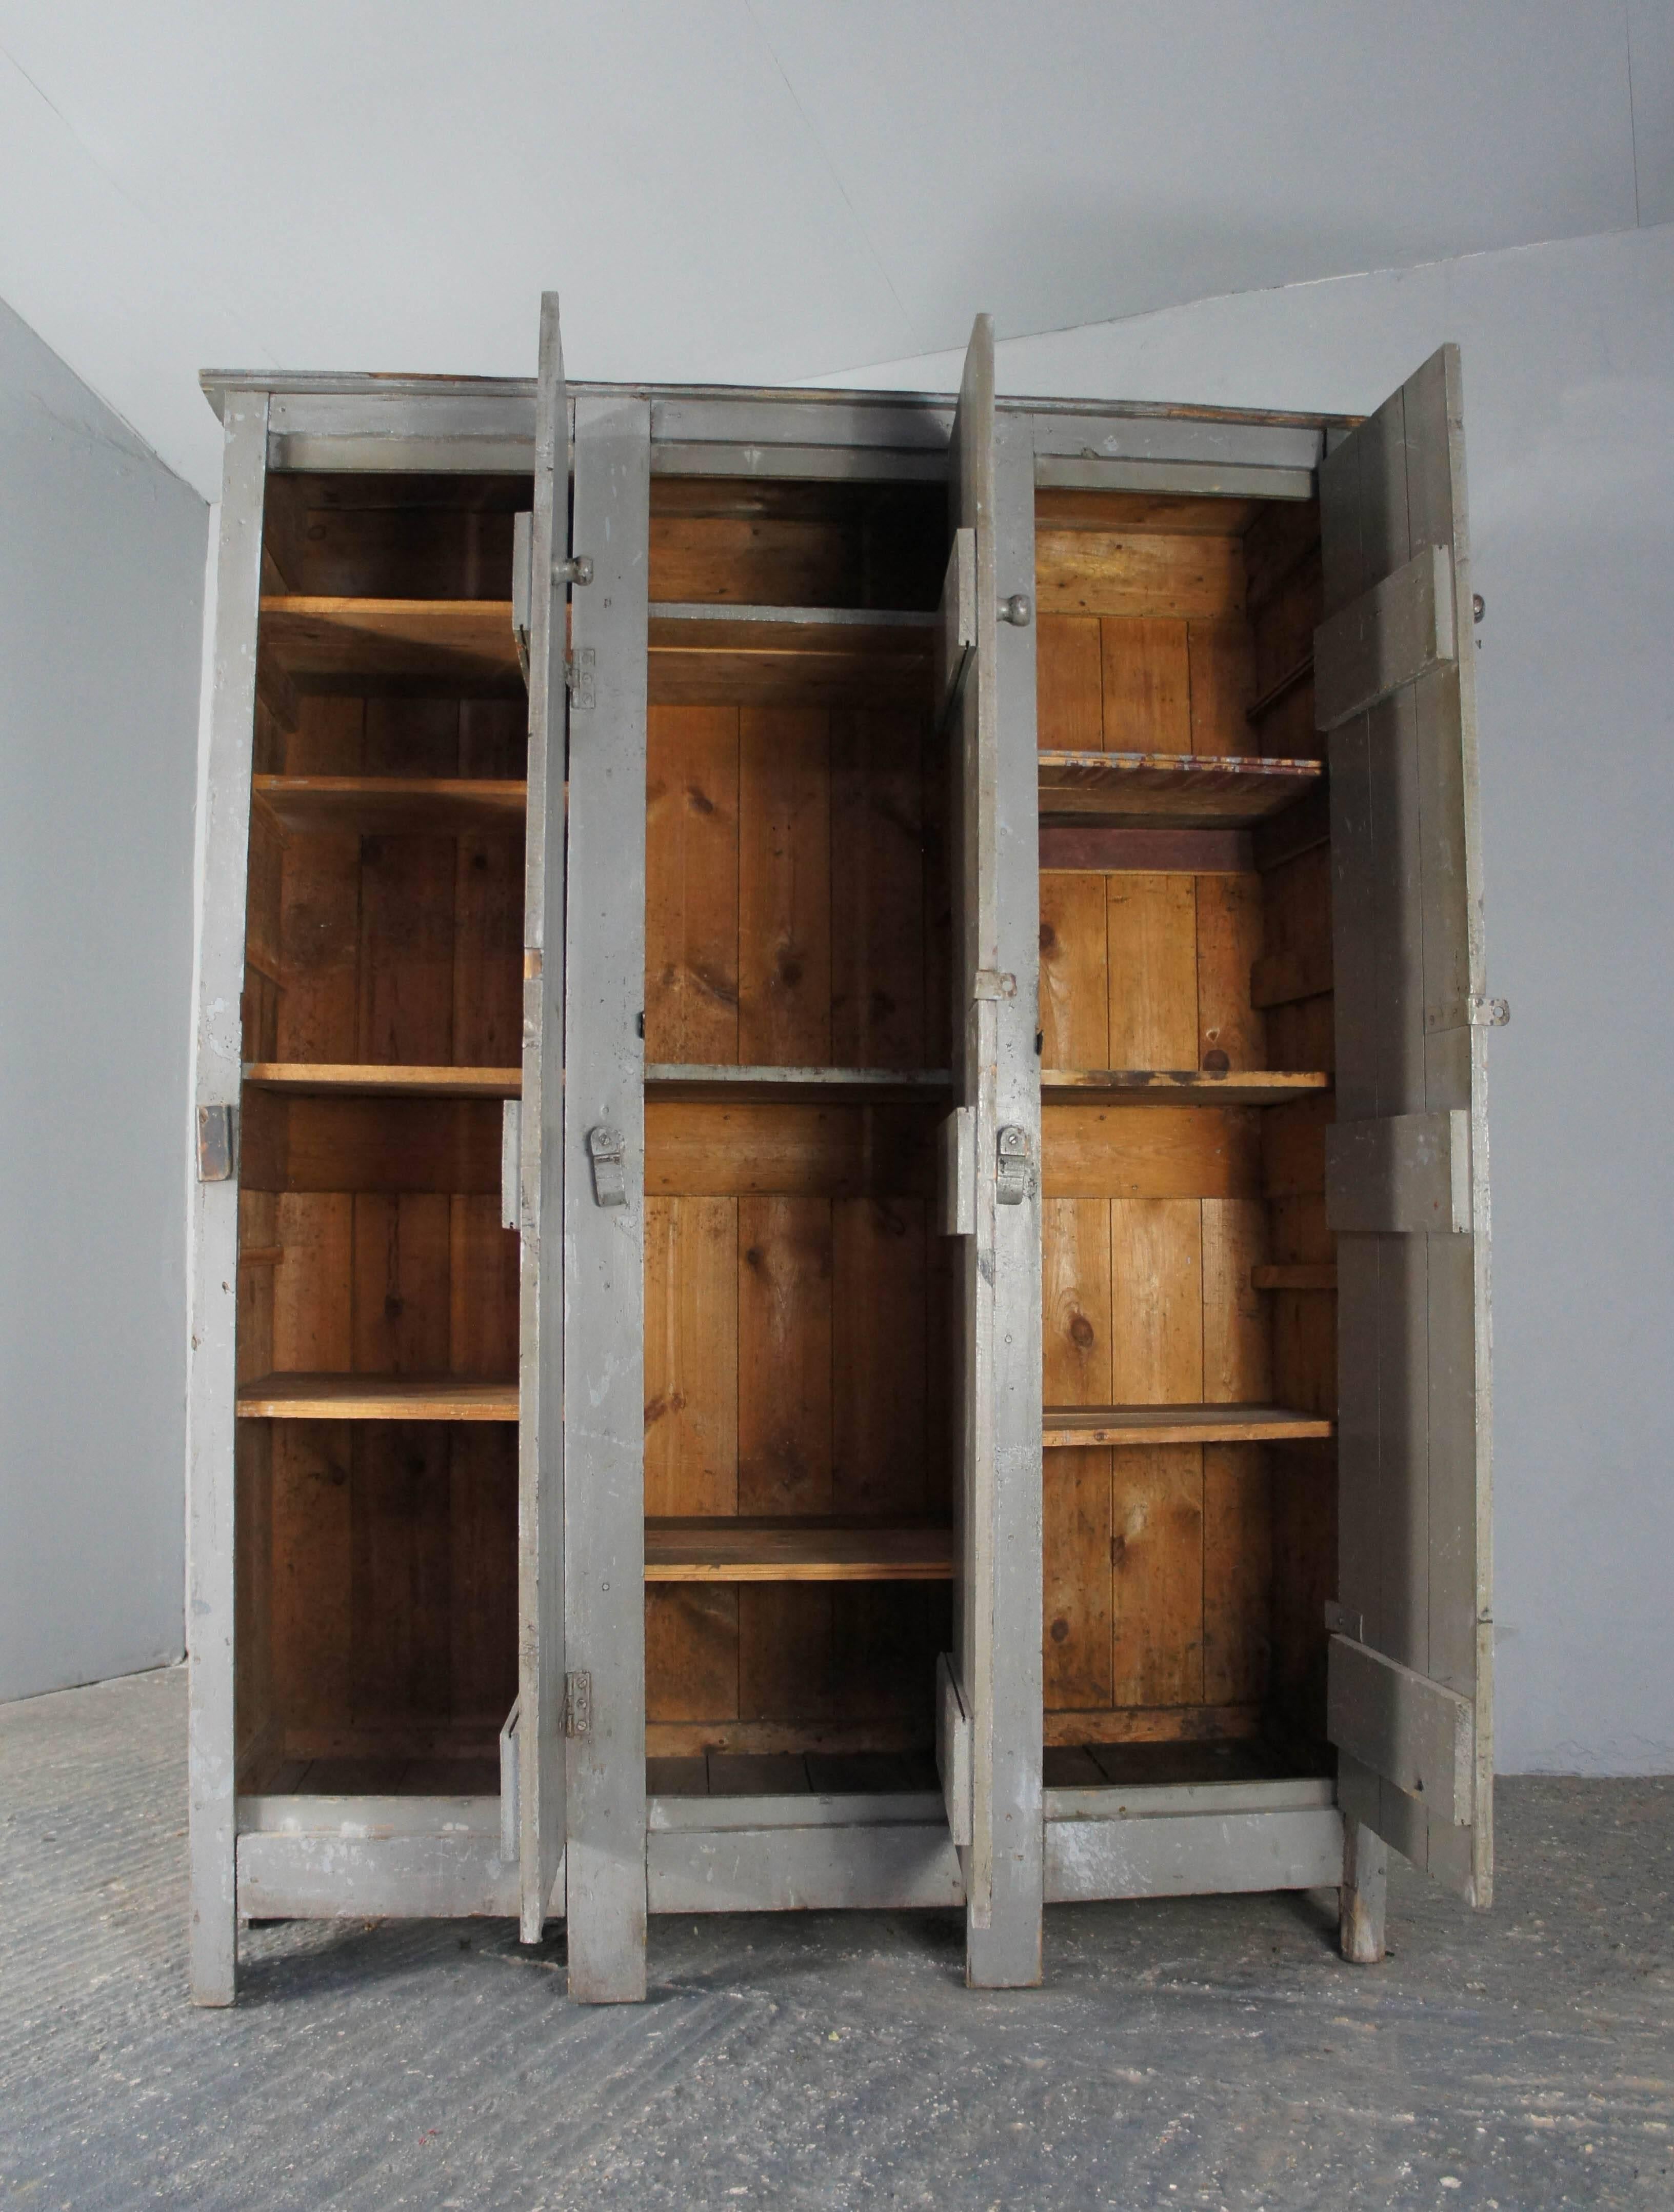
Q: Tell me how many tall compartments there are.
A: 3